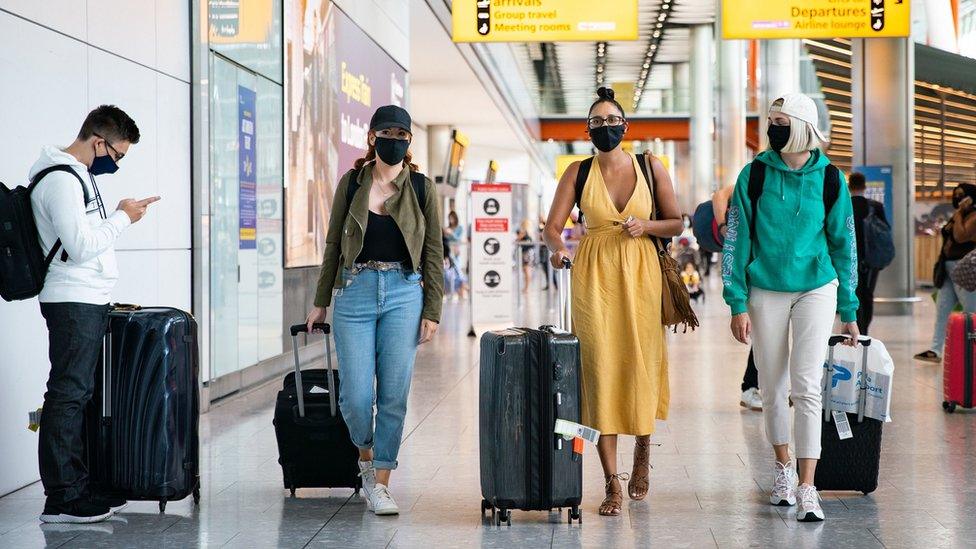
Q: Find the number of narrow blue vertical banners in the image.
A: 1